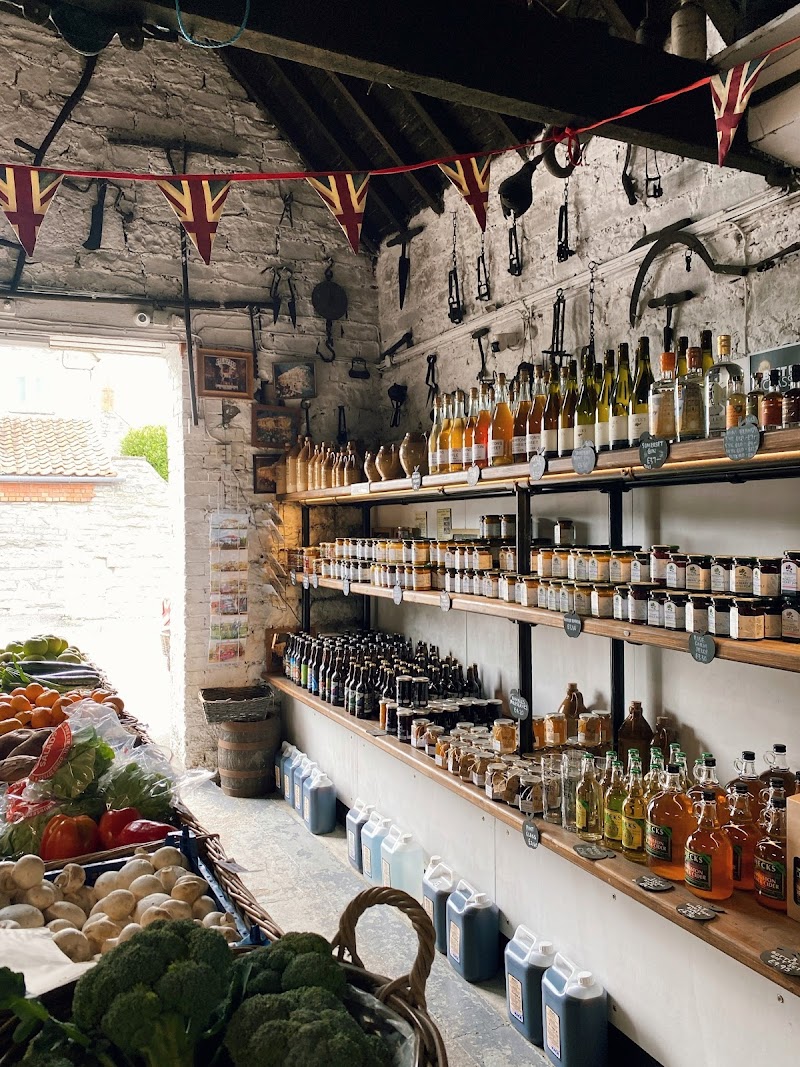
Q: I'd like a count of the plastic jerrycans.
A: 11